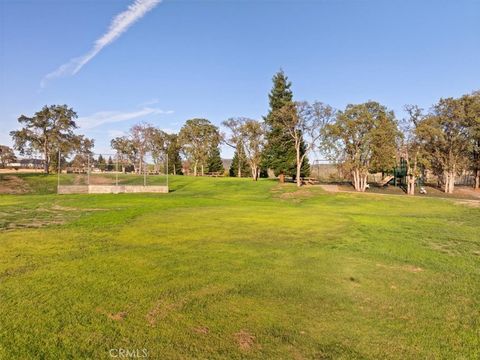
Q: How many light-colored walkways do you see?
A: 1